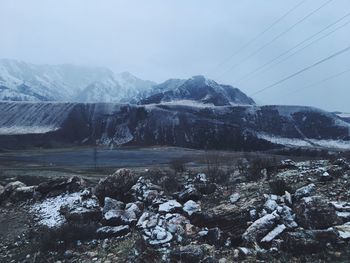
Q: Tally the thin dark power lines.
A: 6